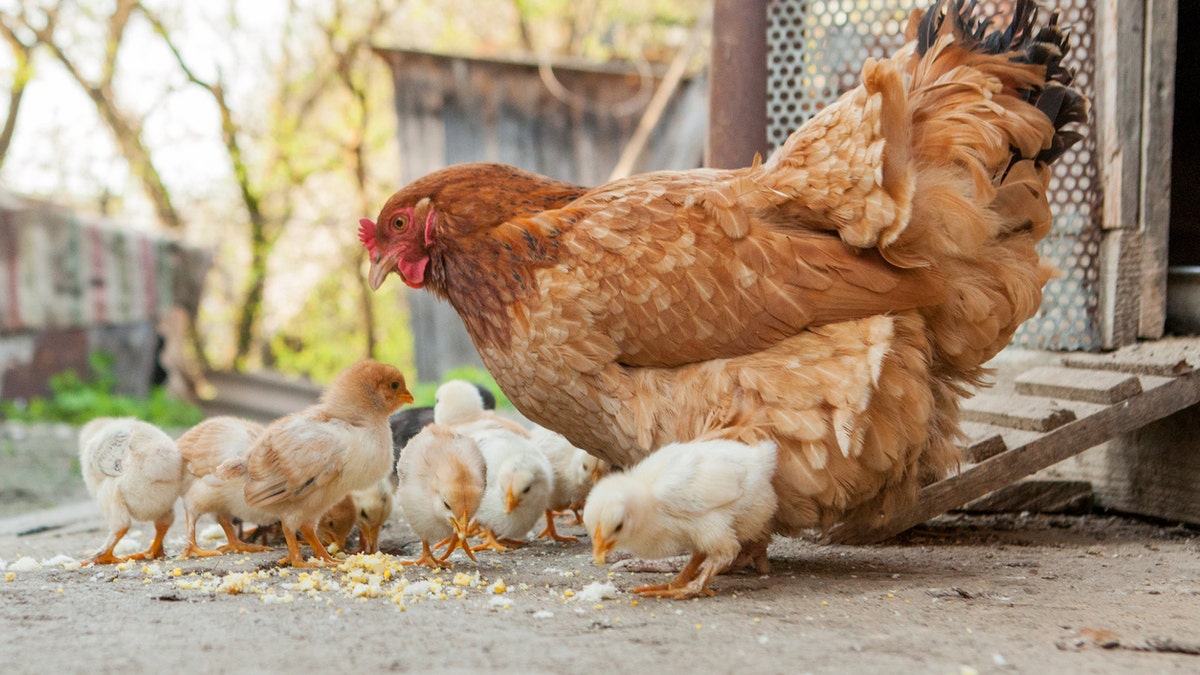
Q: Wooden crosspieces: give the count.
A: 4